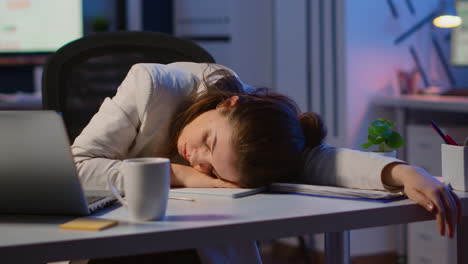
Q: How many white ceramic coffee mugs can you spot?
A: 1